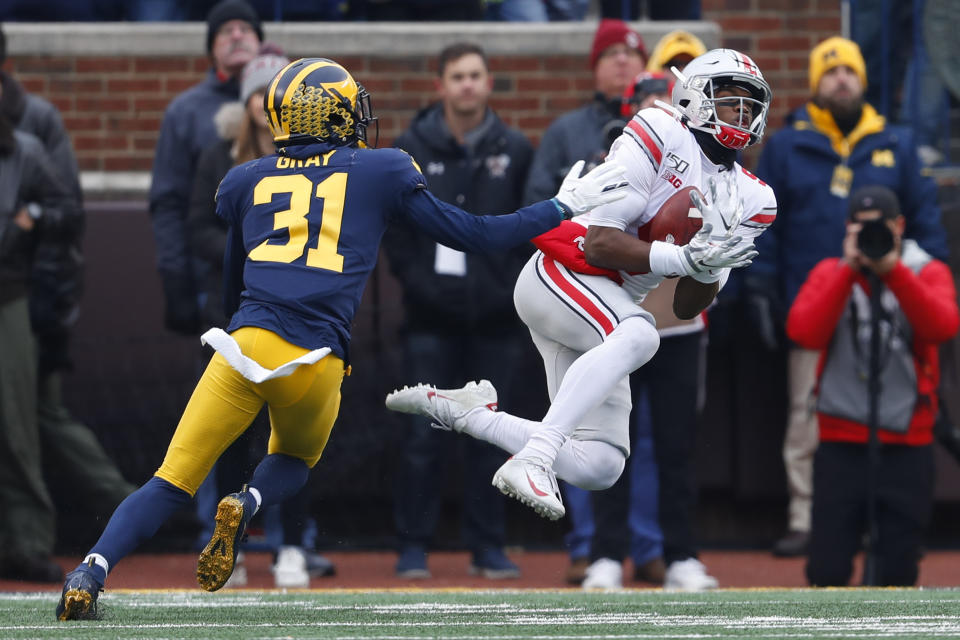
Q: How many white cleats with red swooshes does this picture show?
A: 2